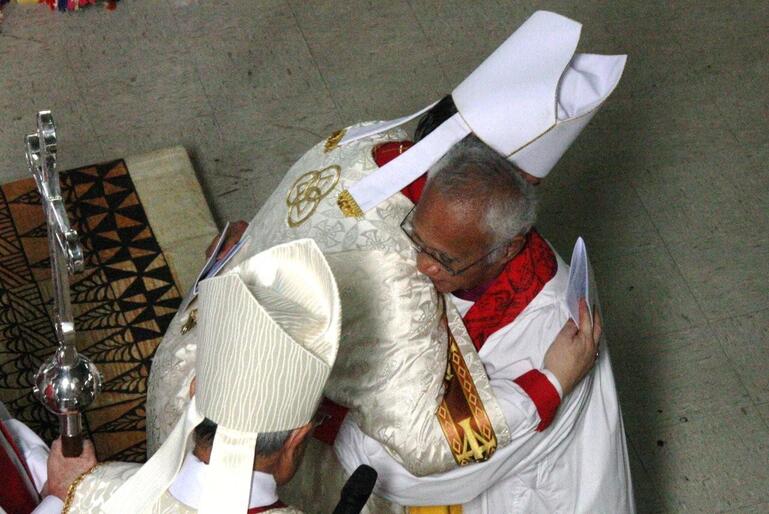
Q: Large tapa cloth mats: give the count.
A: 1